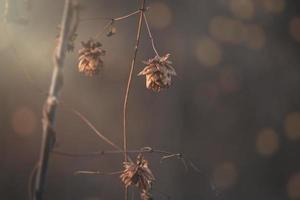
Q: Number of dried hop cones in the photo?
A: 3